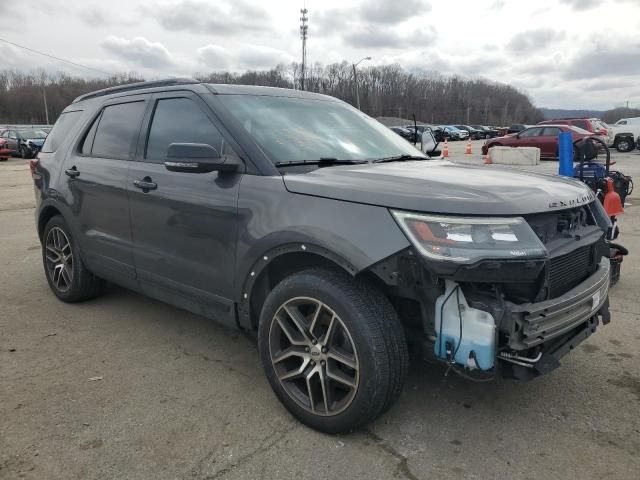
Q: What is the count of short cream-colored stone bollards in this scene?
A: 1